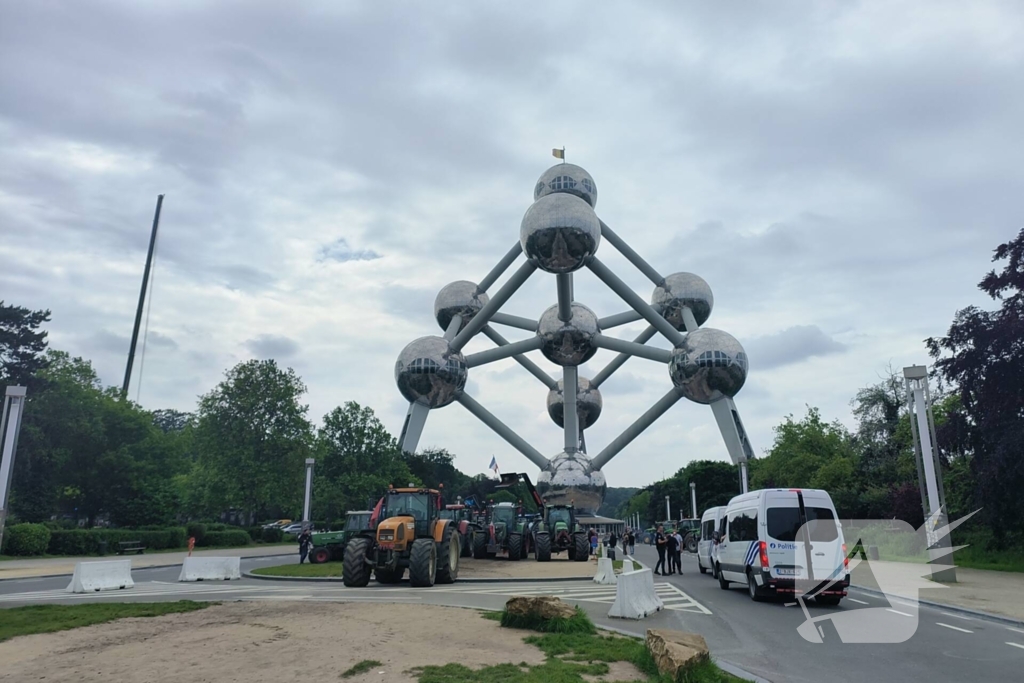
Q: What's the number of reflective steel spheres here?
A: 9